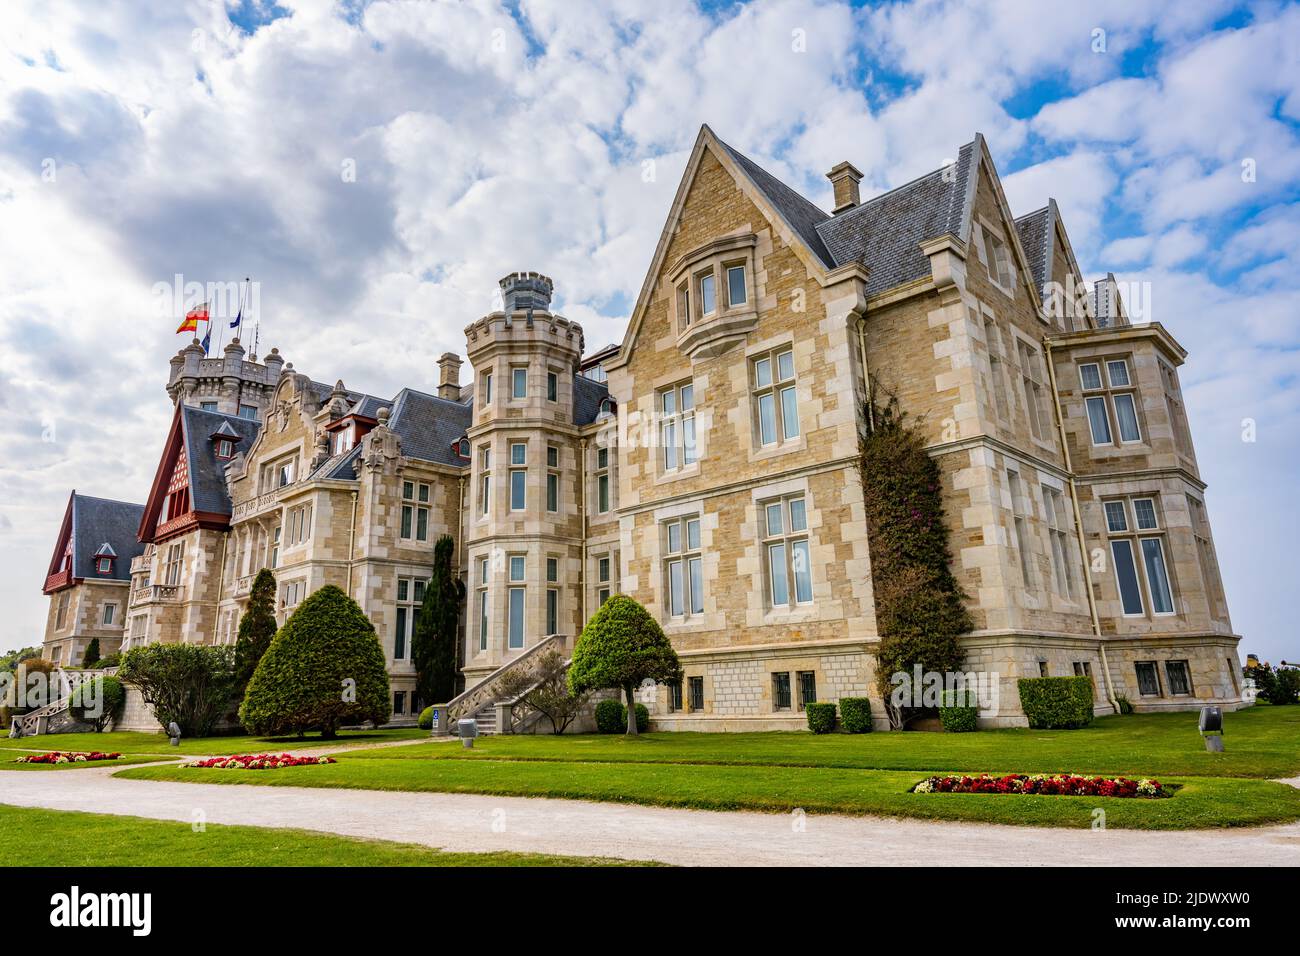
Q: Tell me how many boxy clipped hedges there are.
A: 4